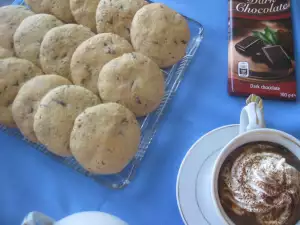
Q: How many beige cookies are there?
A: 13